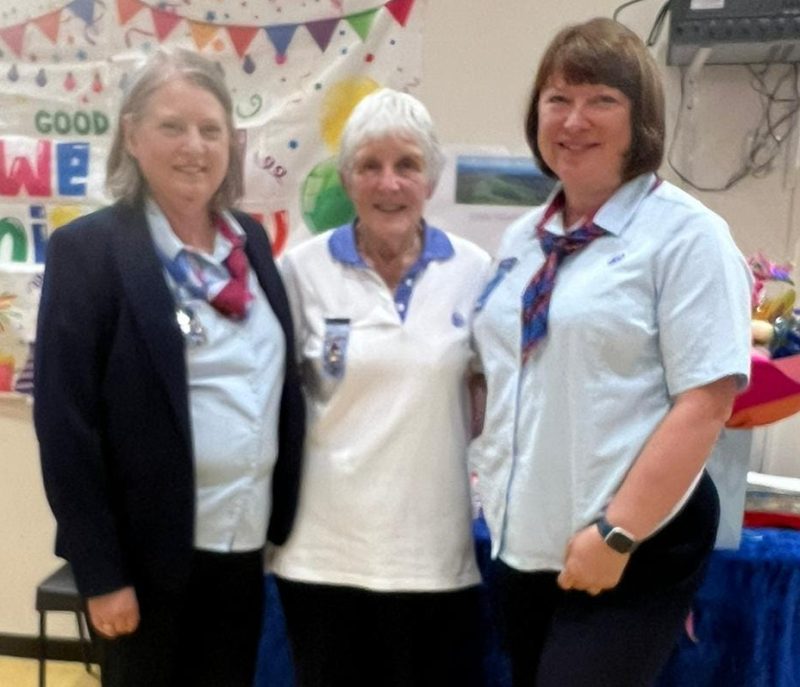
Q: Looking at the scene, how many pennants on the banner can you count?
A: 11